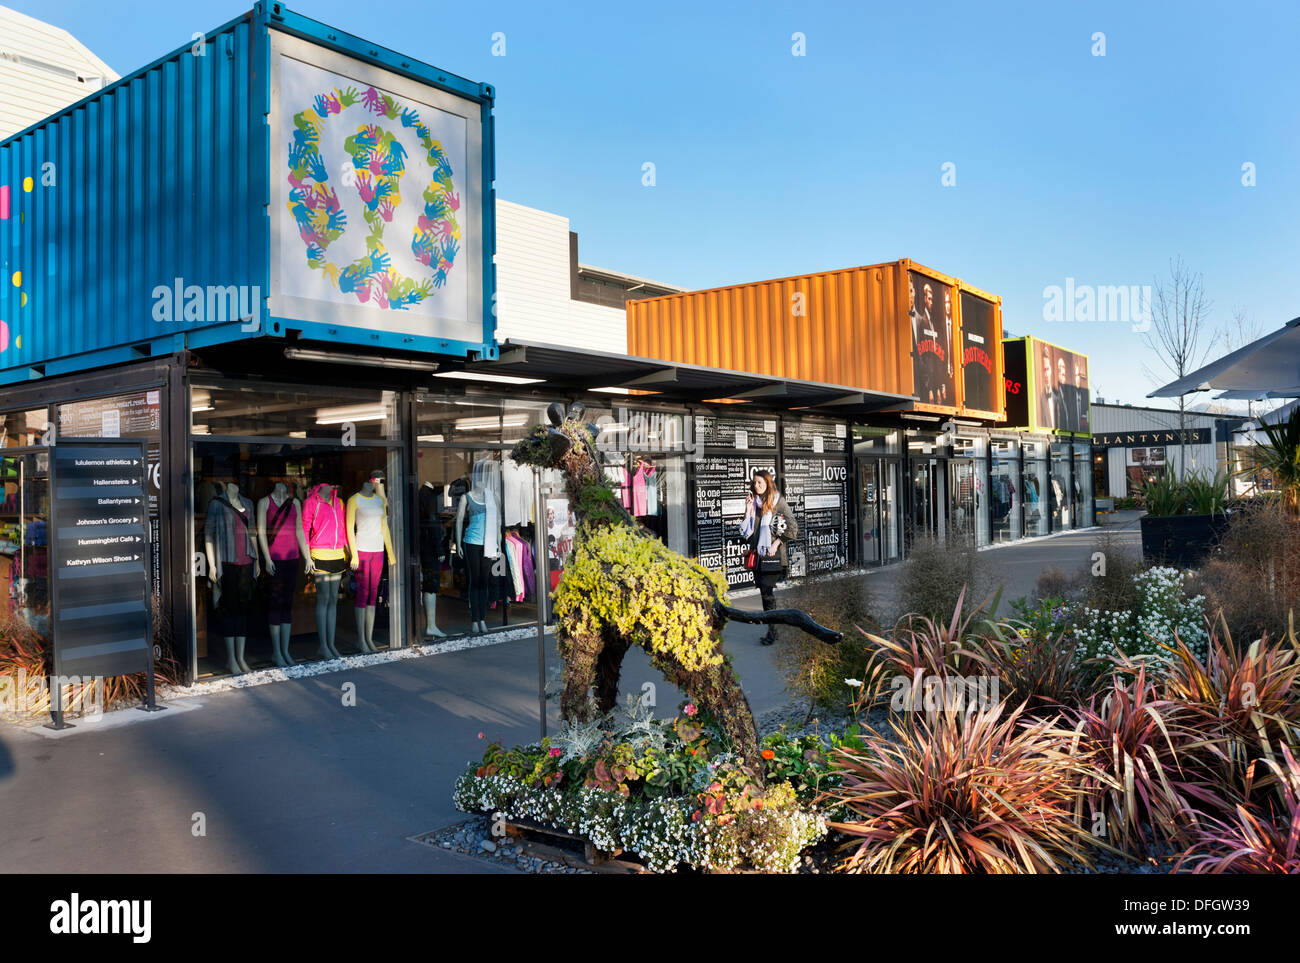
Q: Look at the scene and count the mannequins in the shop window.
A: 6